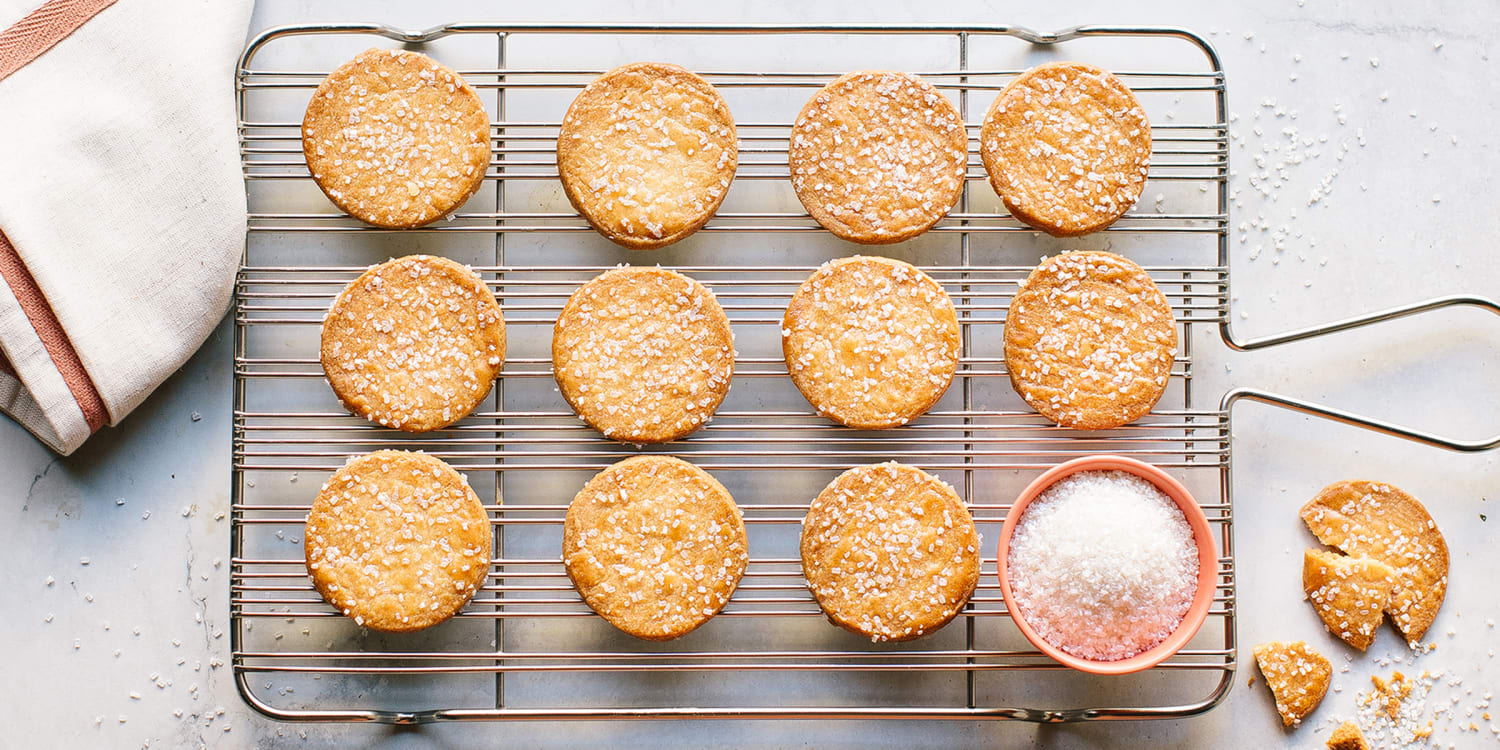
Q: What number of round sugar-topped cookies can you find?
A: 11